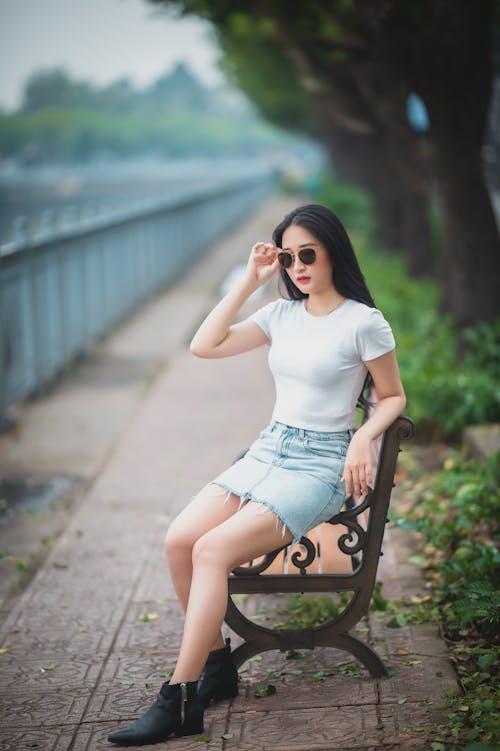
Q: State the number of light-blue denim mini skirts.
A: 1